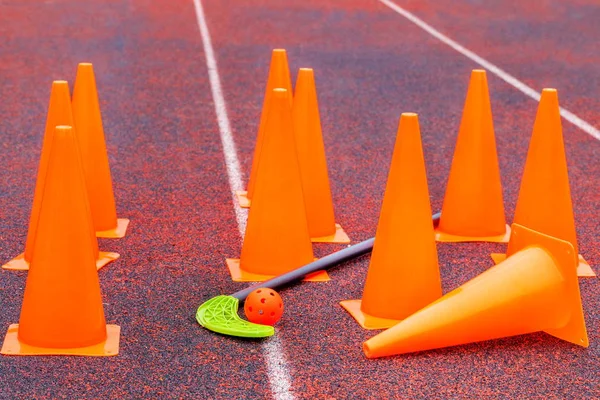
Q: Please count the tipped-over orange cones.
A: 1